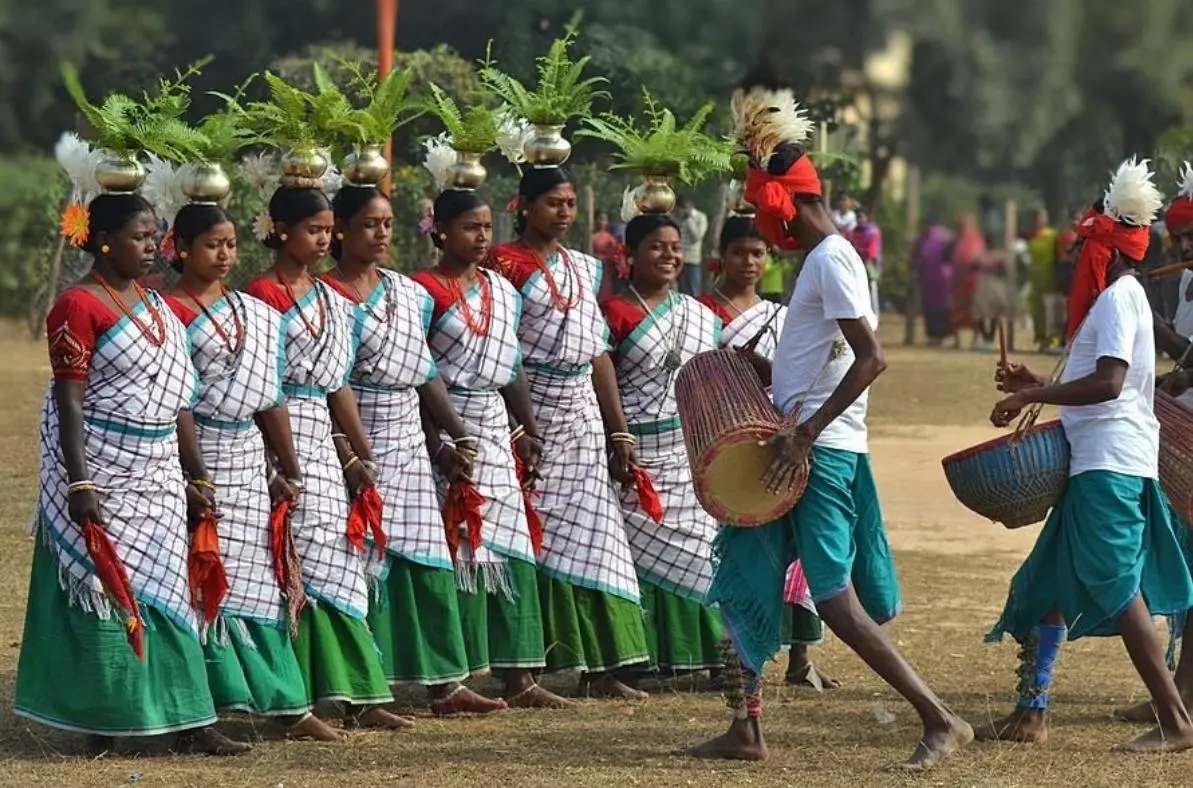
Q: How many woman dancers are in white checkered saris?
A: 8